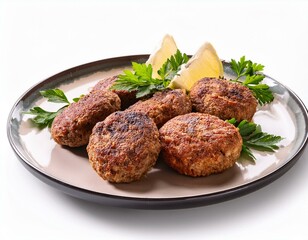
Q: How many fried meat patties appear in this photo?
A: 6